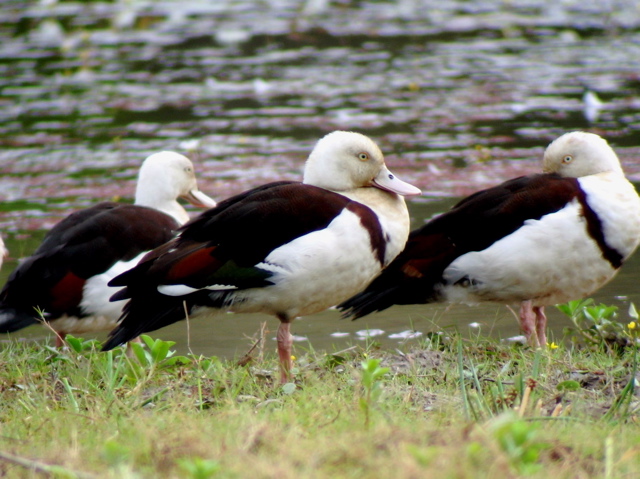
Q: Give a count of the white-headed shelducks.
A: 3